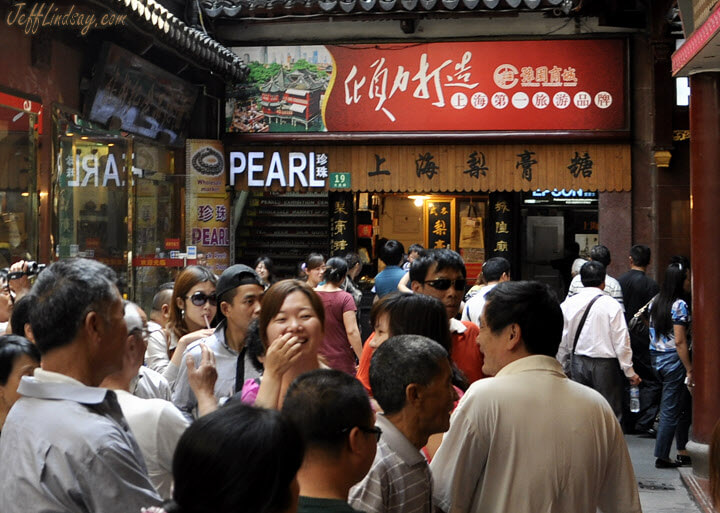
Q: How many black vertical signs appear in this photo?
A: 3